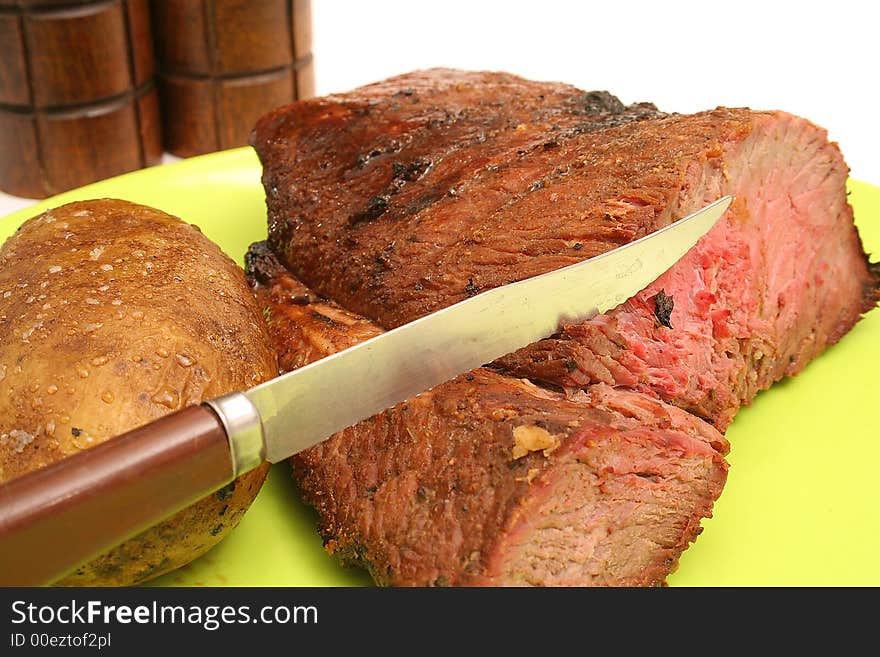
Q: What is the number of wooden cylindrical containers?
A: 2